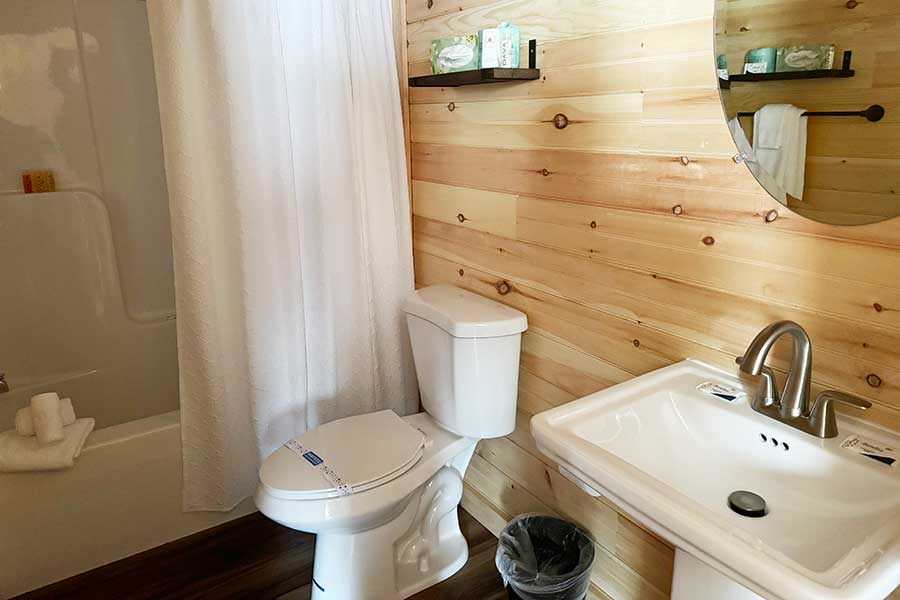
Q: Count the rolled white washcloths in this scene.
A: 2